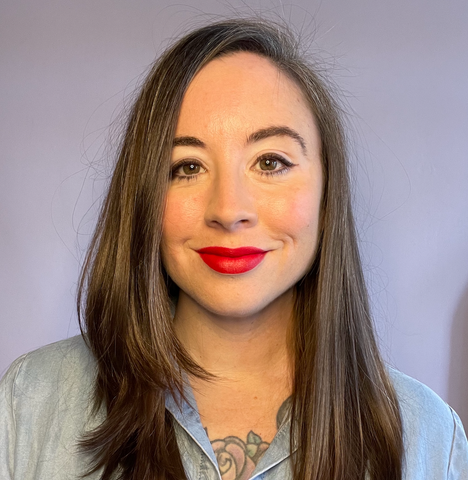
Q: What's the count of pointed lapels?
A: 2